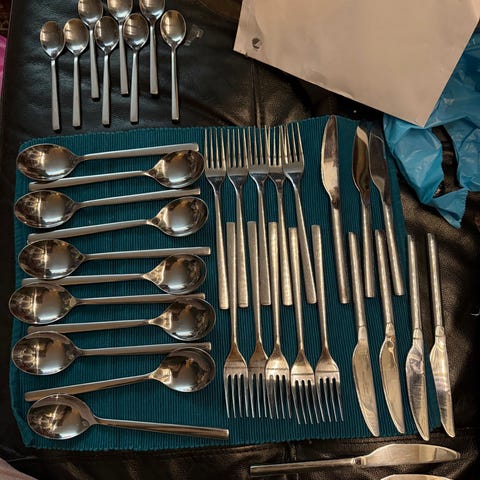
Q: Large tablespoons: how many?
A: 11